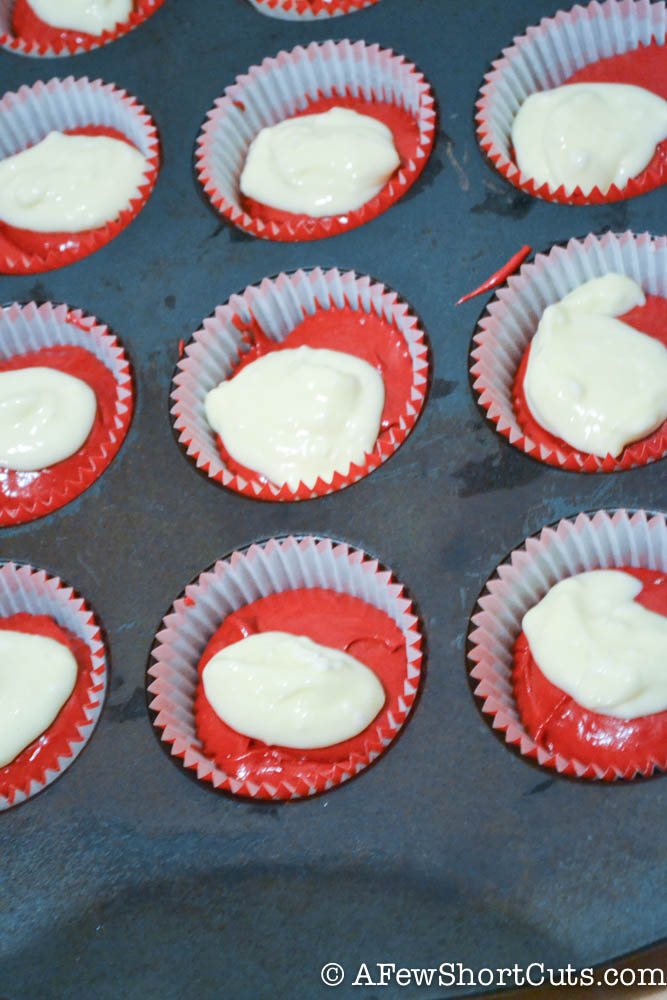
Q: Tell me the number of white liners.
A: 11